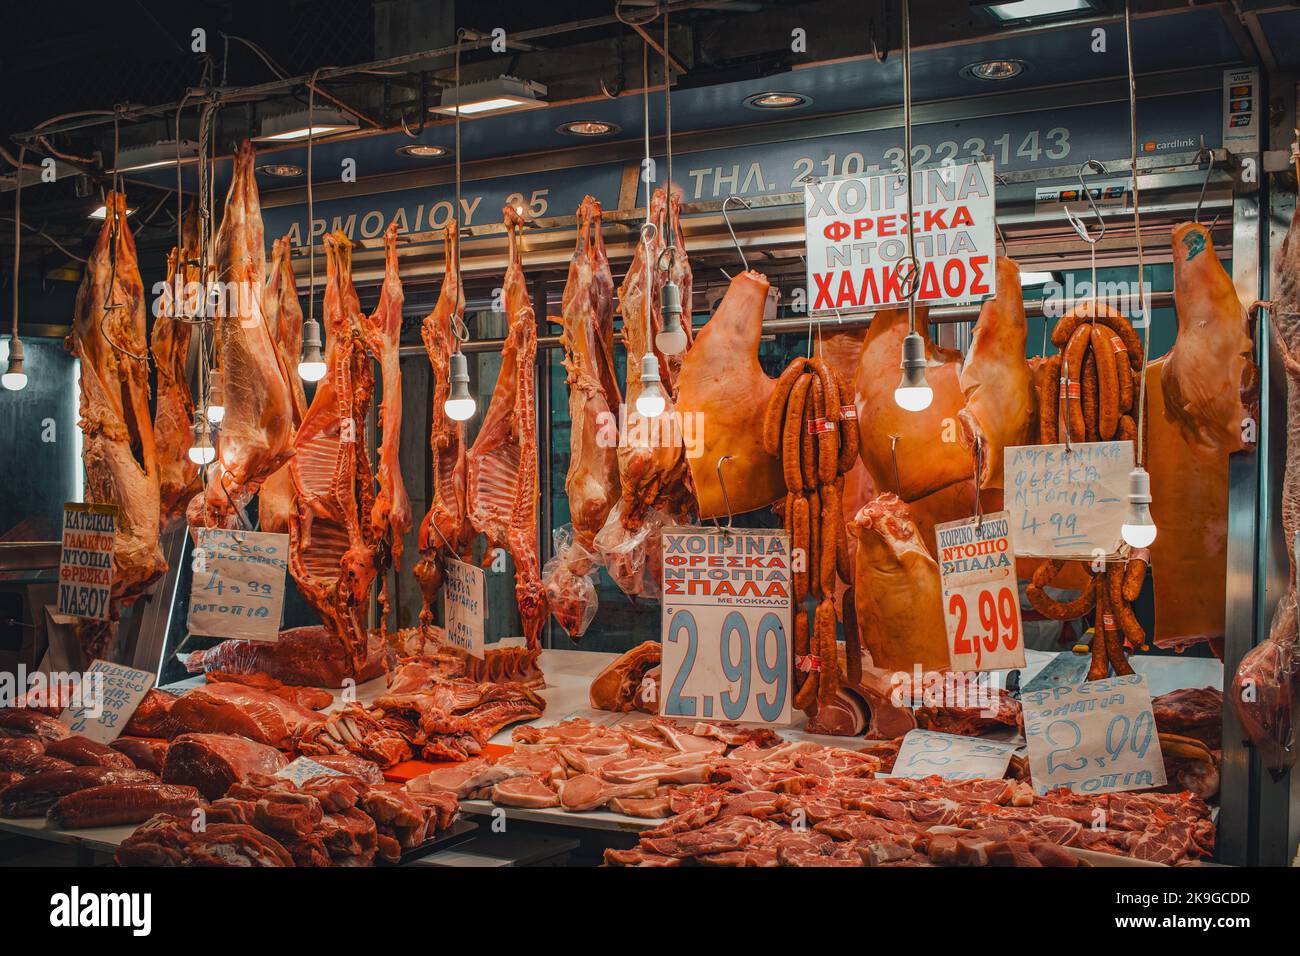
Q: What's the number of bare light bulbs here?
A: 9